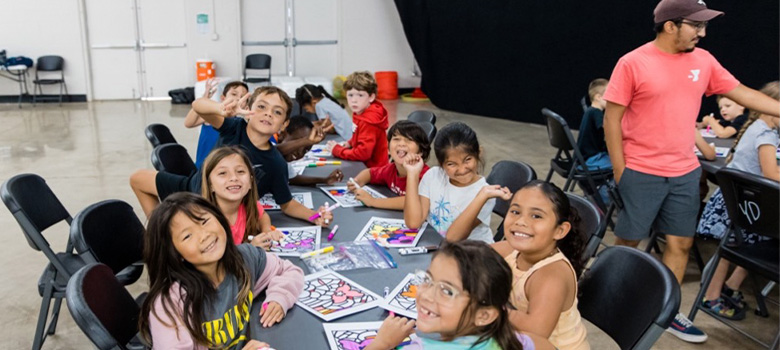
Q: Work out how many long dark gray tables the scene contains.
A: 2